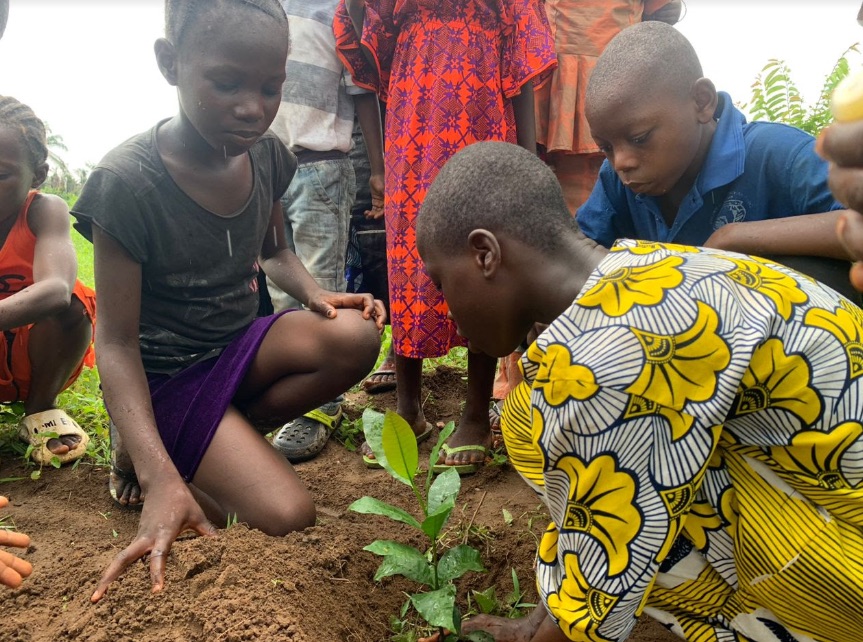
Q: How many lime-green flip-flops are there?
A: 2